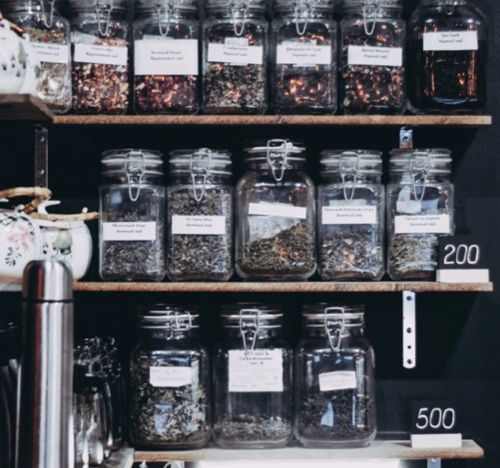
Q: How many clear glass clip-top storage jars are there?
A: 15